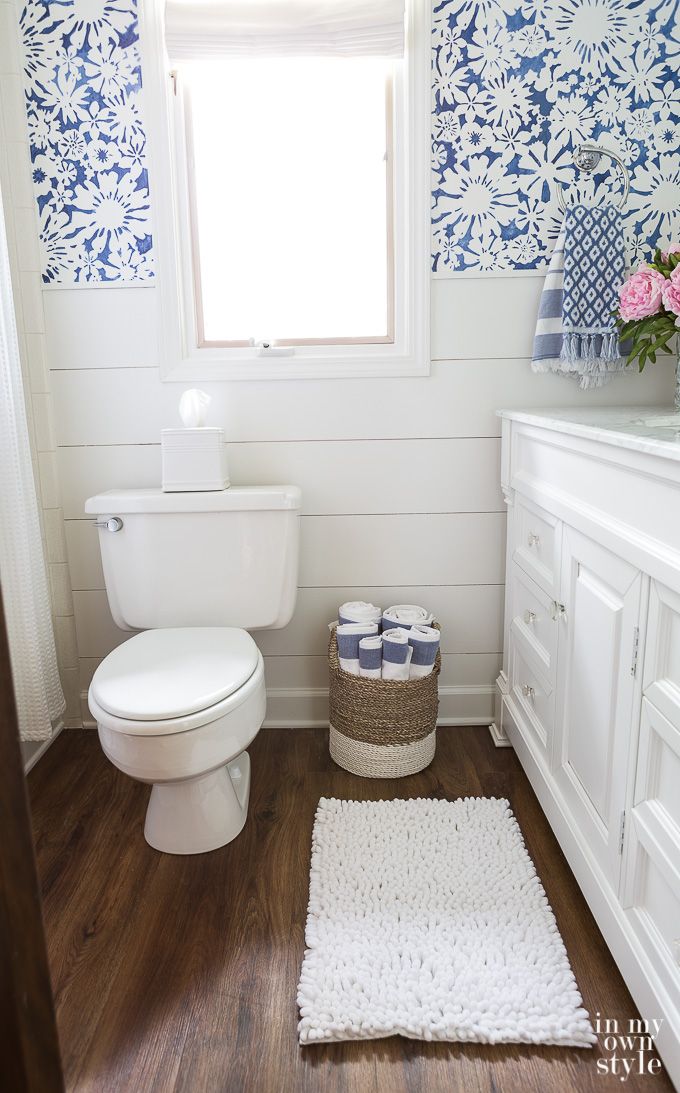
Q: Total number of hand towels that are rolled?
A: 6